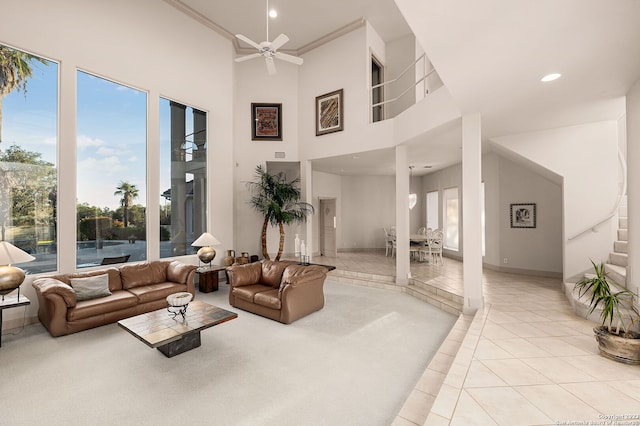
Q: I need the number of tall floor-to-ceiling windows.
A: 3